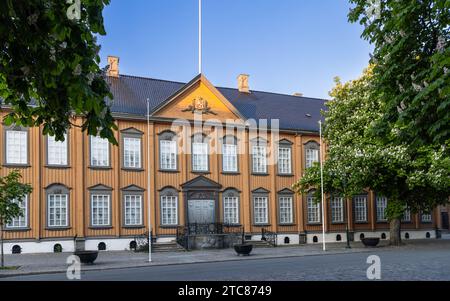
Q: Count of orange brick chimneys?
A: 2